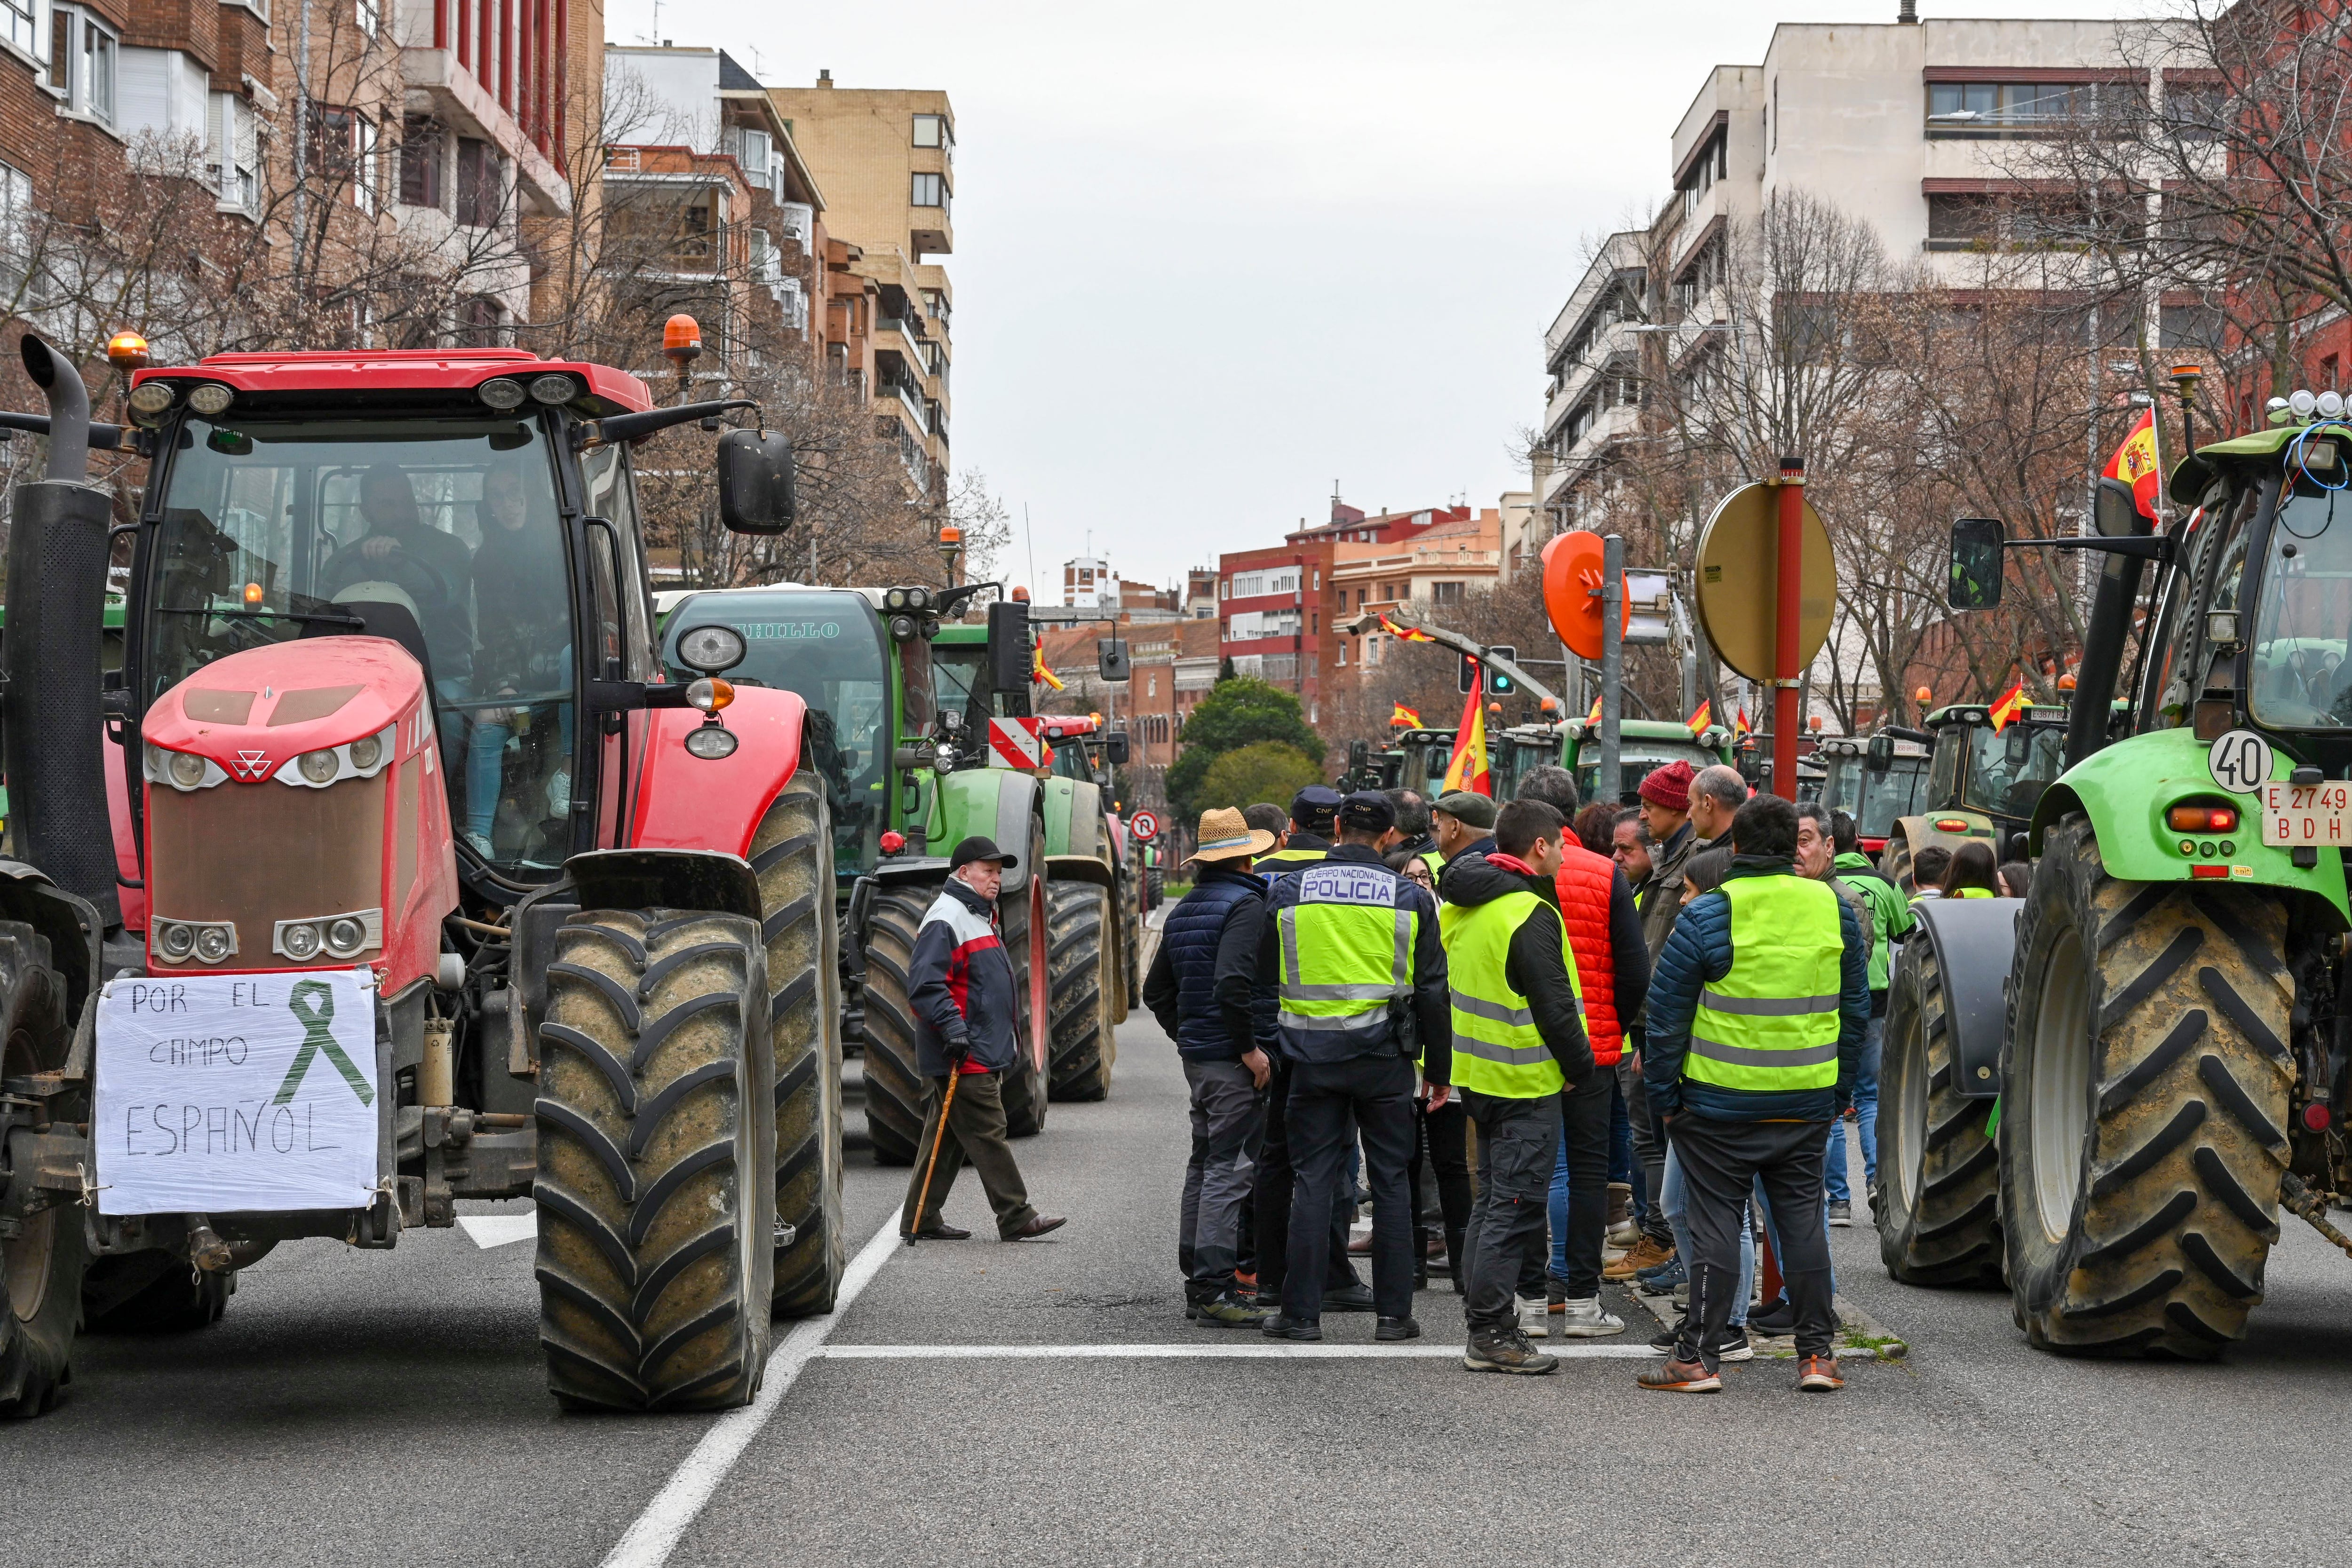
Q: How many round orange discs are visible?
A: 1